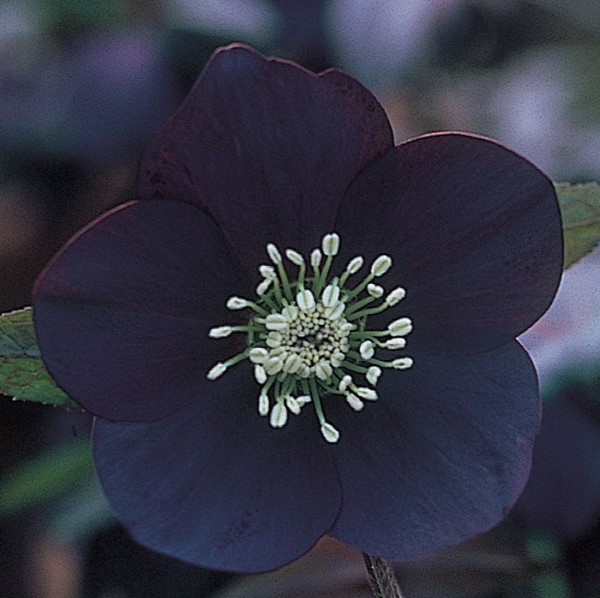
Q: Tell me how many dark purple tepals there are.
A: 5